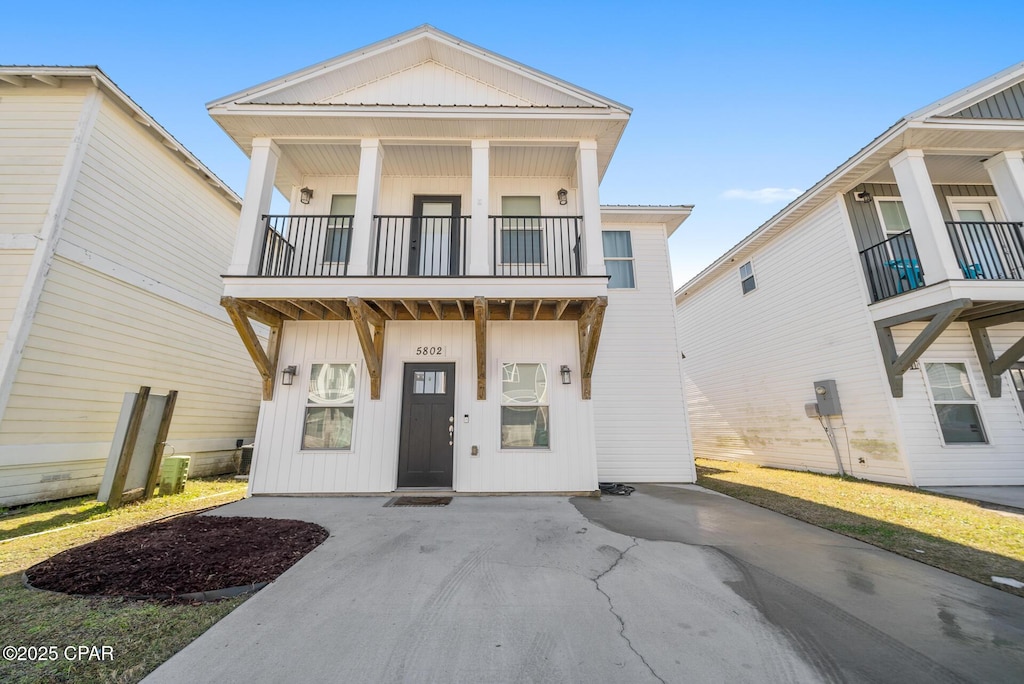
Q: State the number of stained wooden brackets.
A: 4